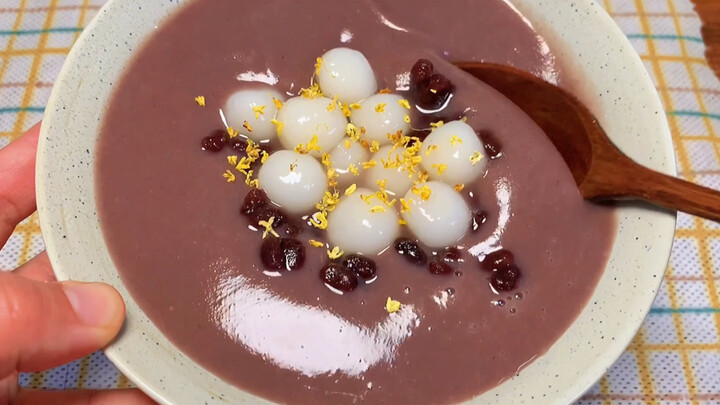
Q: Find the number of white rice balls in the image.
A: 10